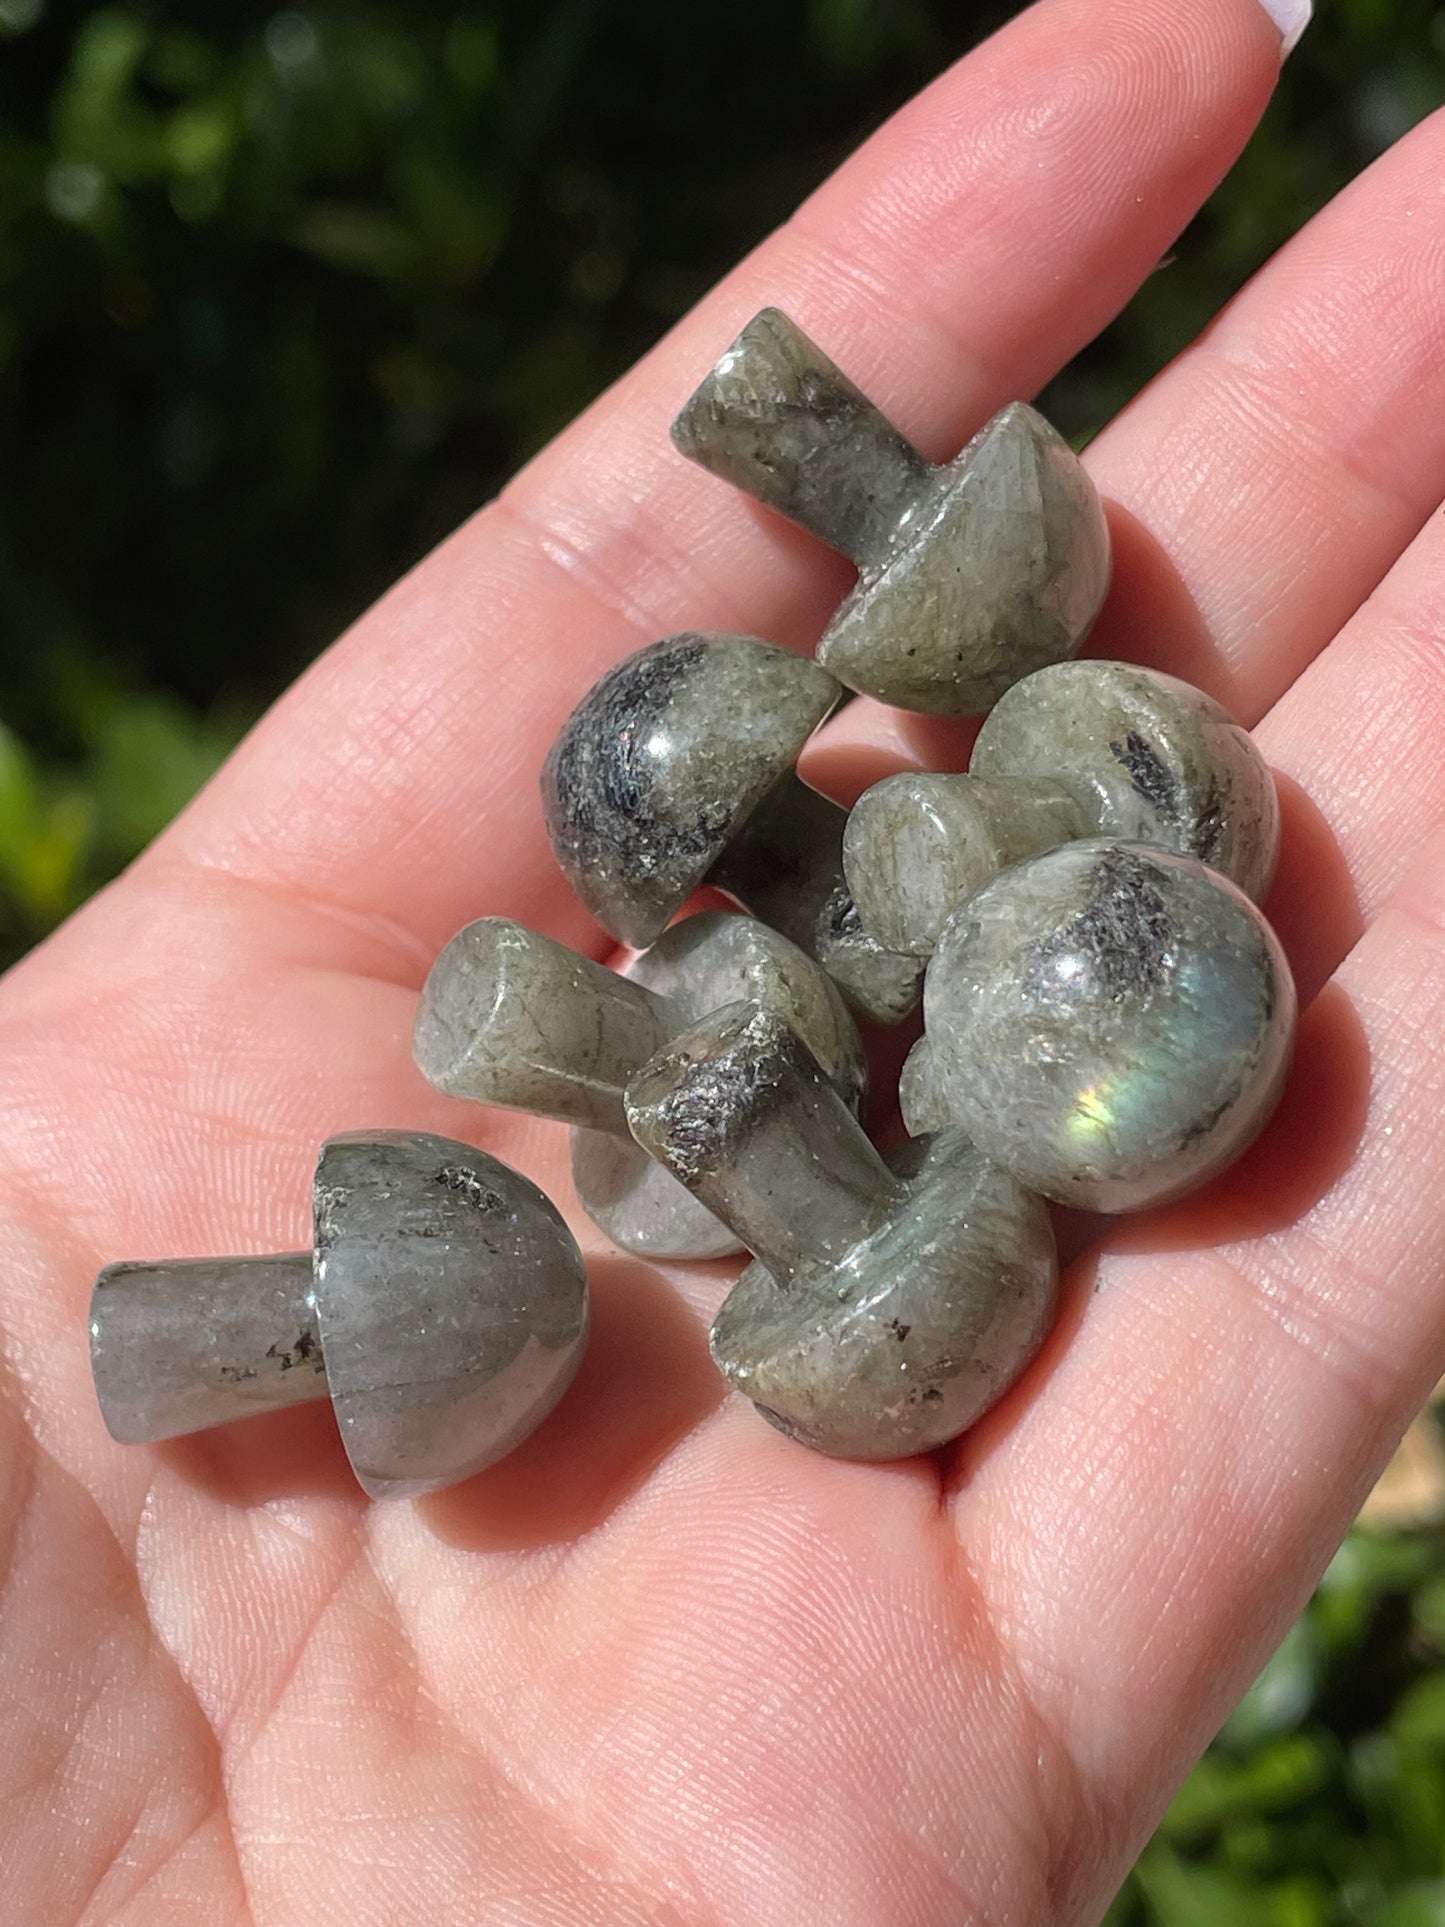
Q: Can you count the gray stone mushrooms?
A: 7